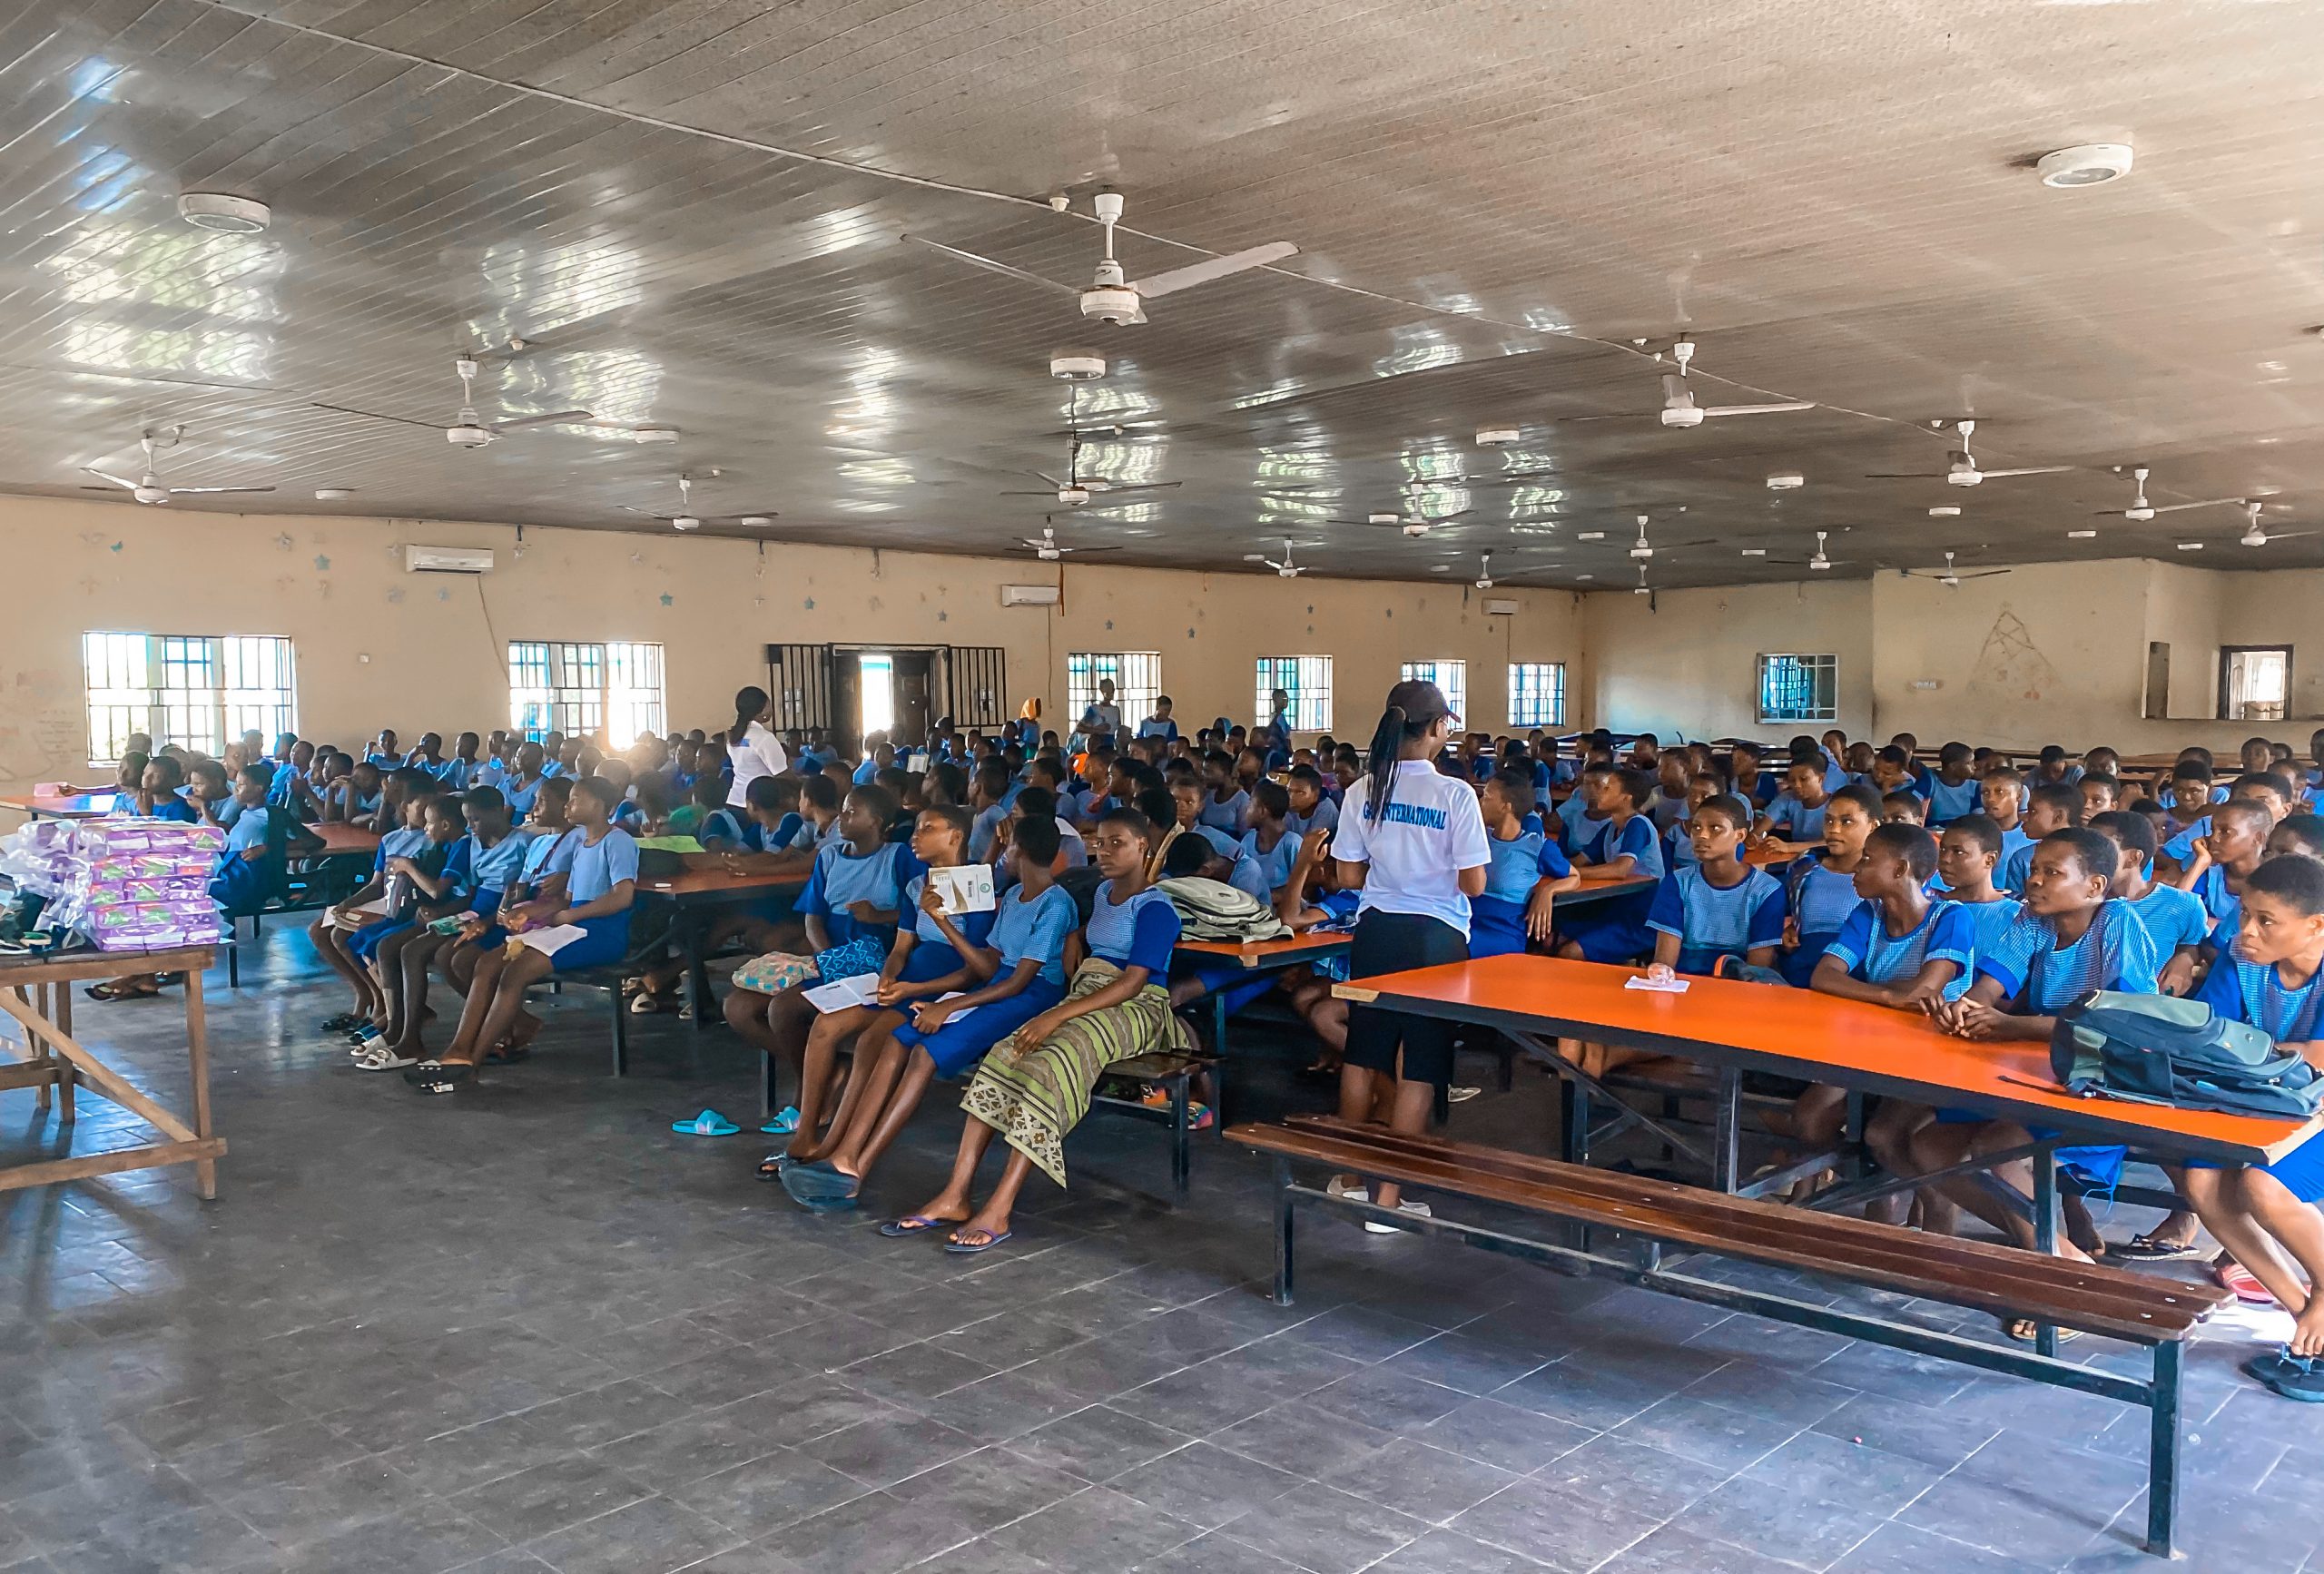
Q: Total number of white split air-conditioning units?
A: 3